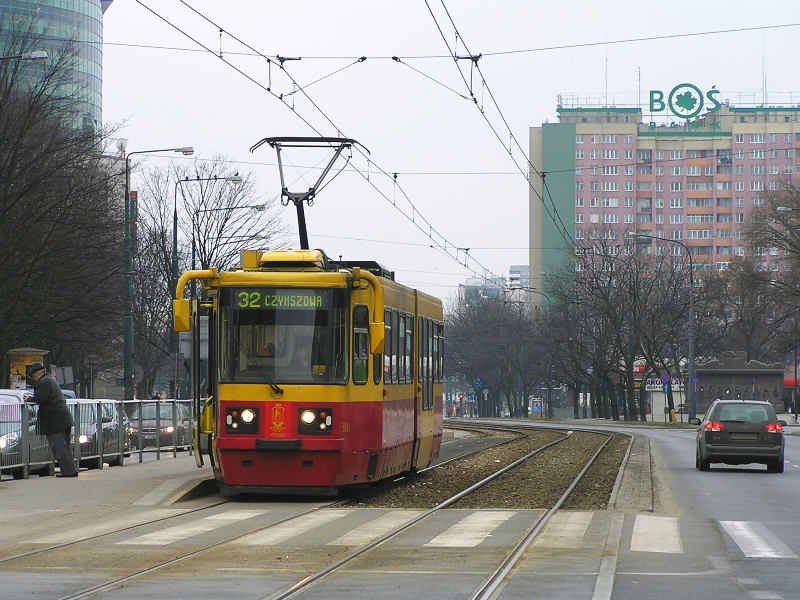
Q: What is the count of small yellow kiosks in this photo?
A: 1